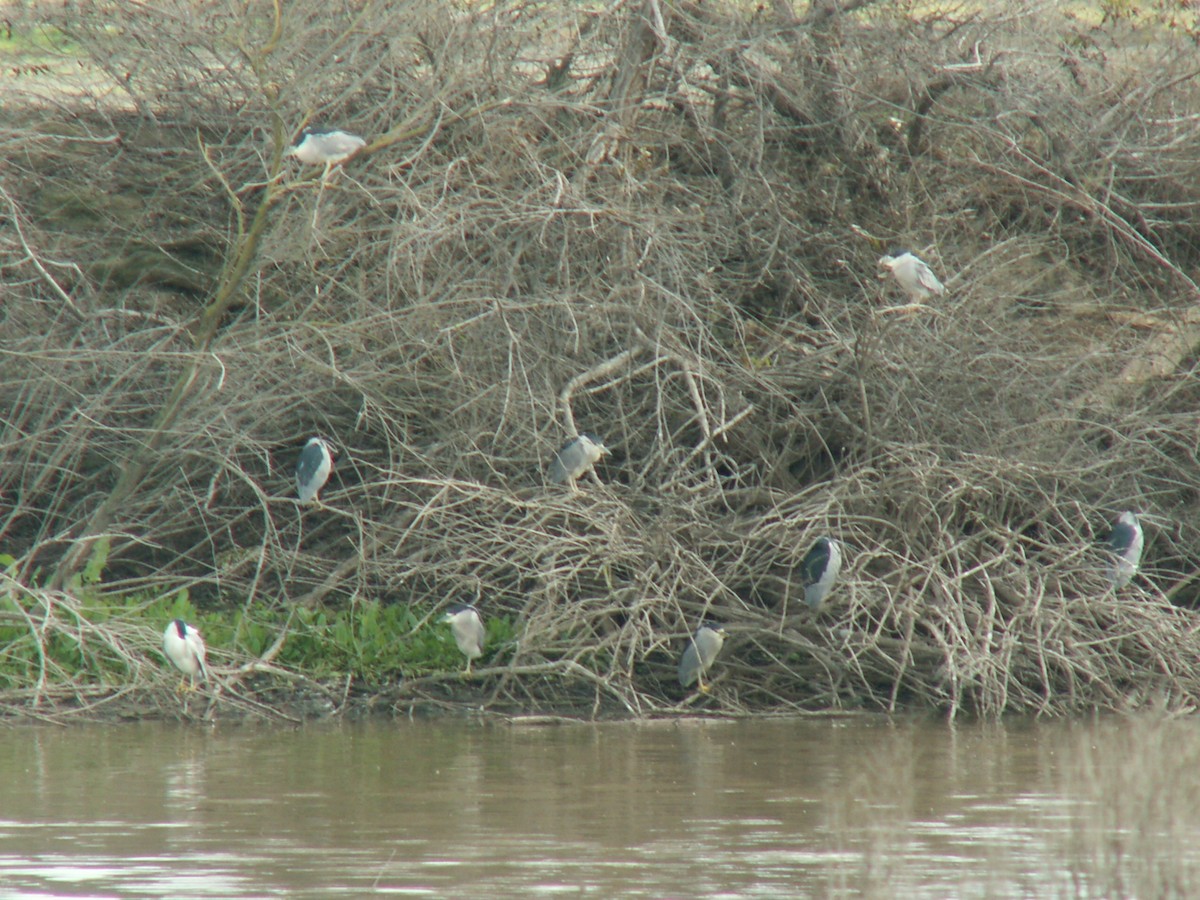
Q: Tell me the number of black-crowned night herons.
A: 9